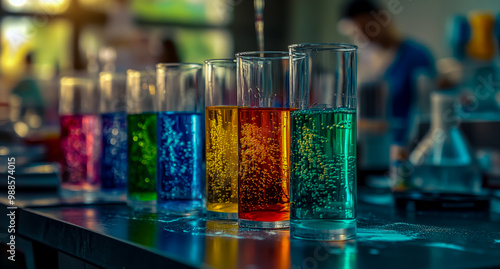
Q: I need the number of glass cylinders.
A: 7